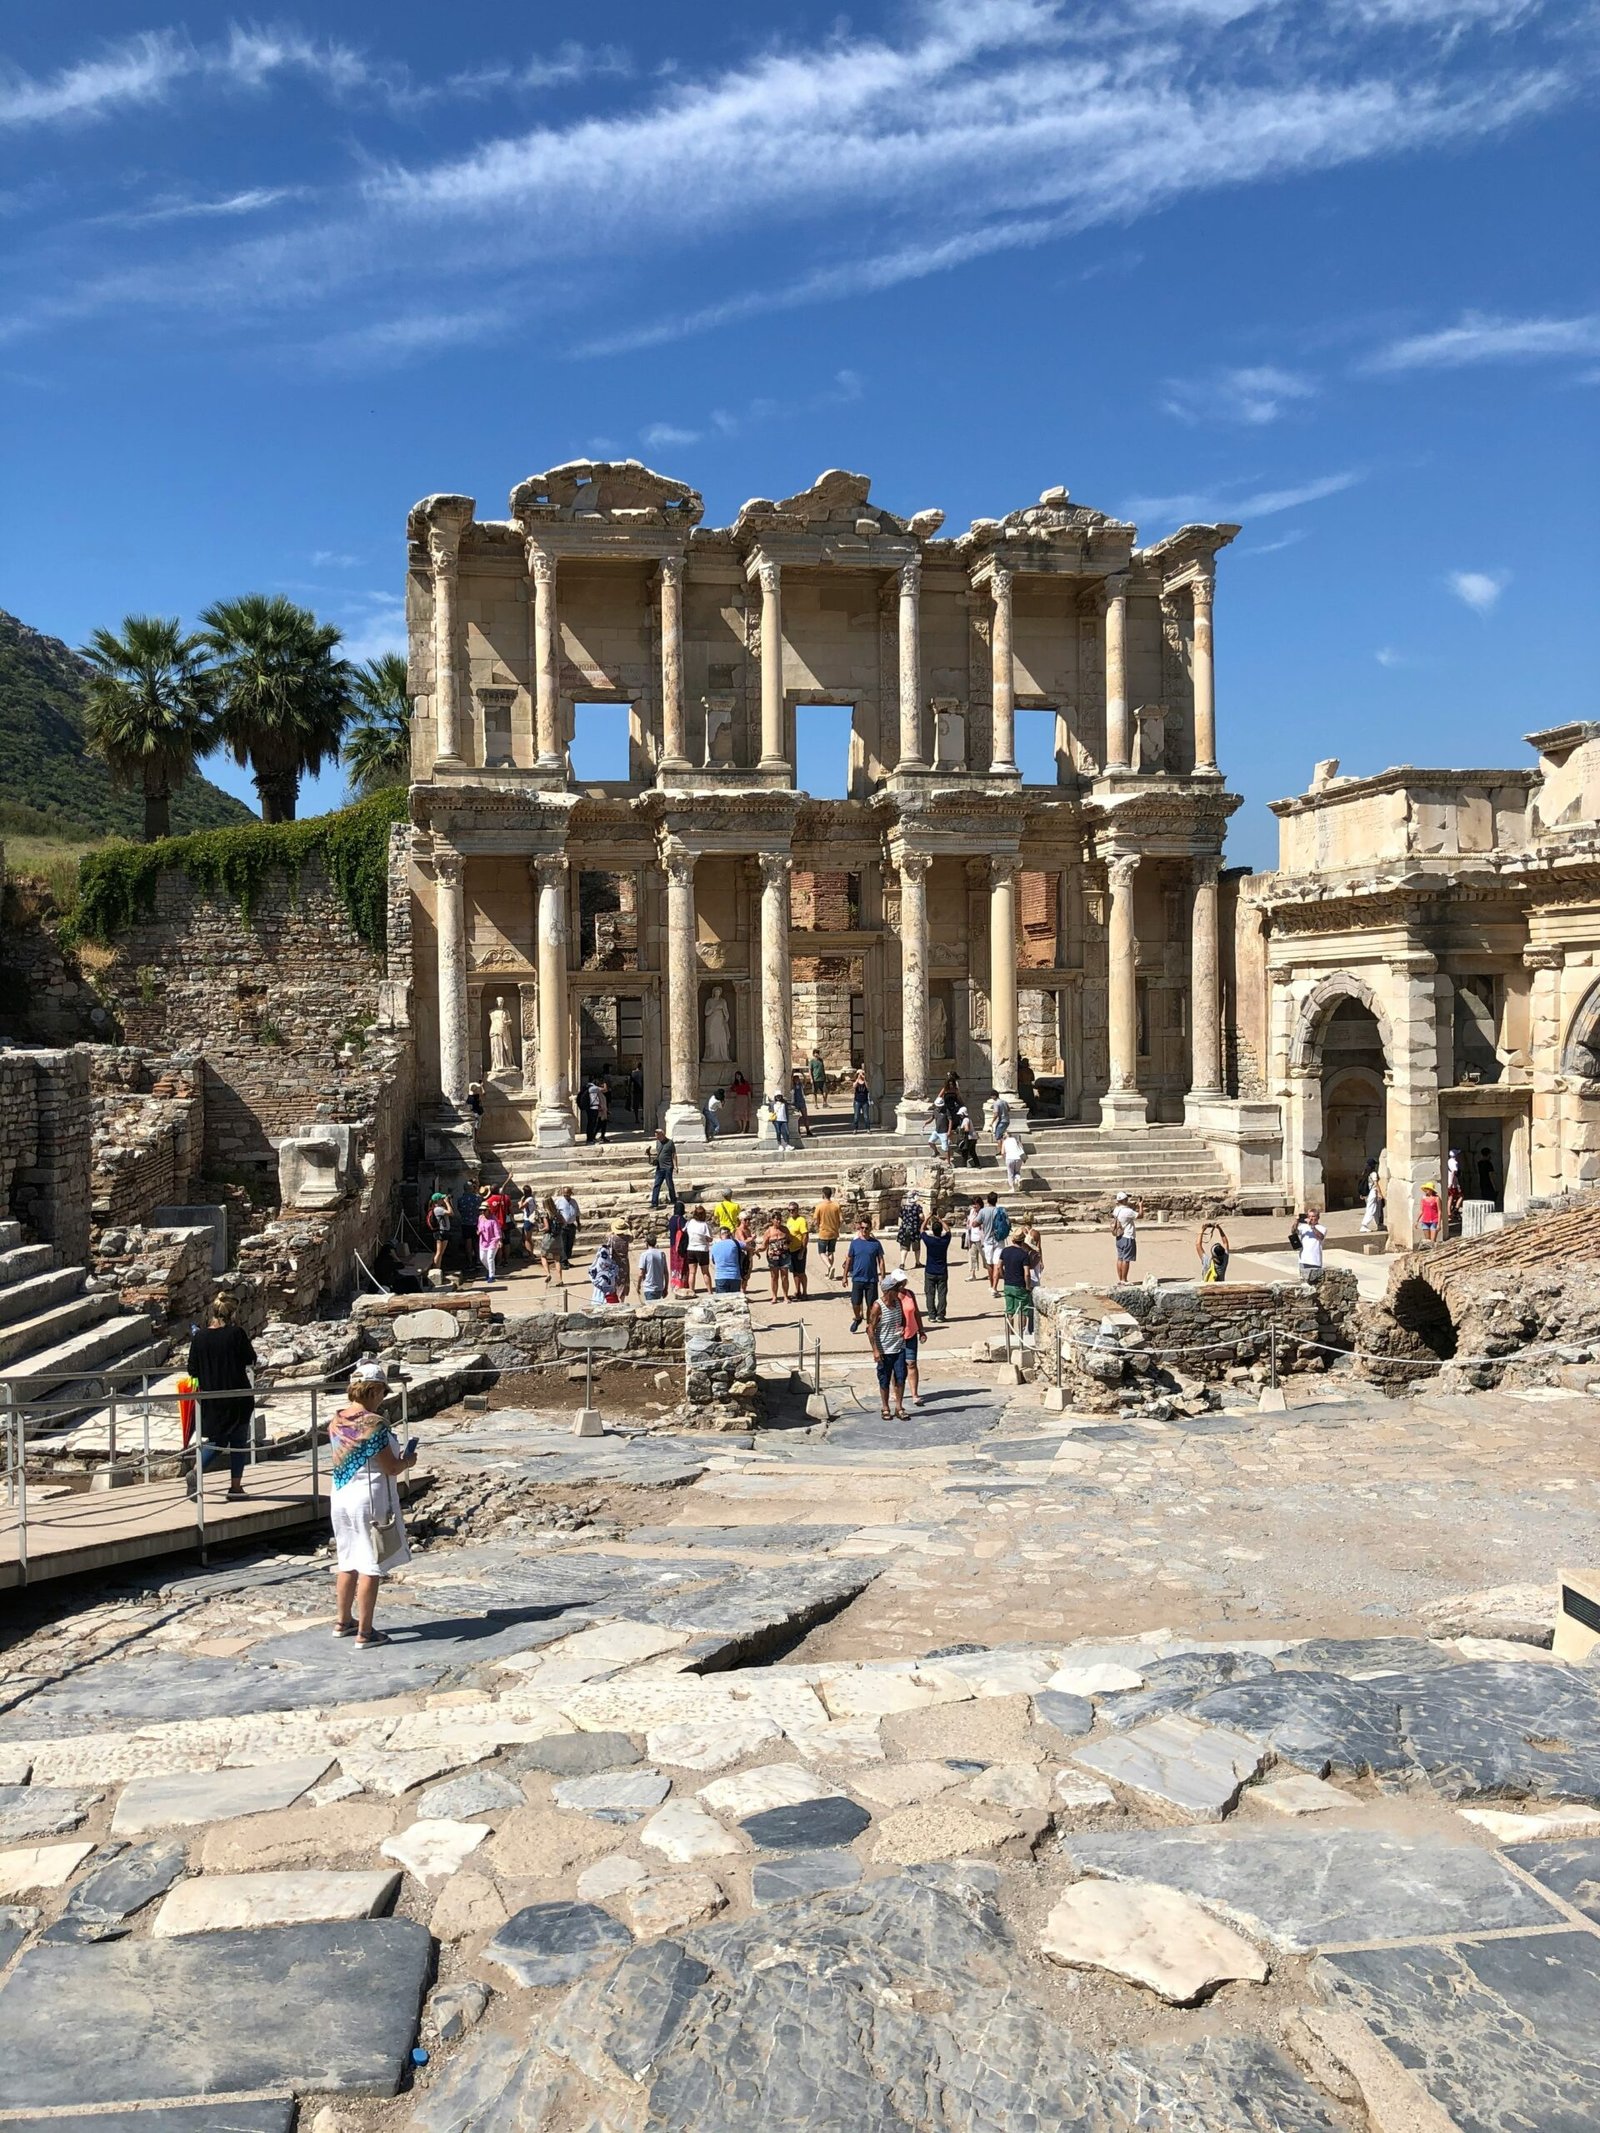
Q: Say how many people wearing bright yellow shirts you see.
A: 2